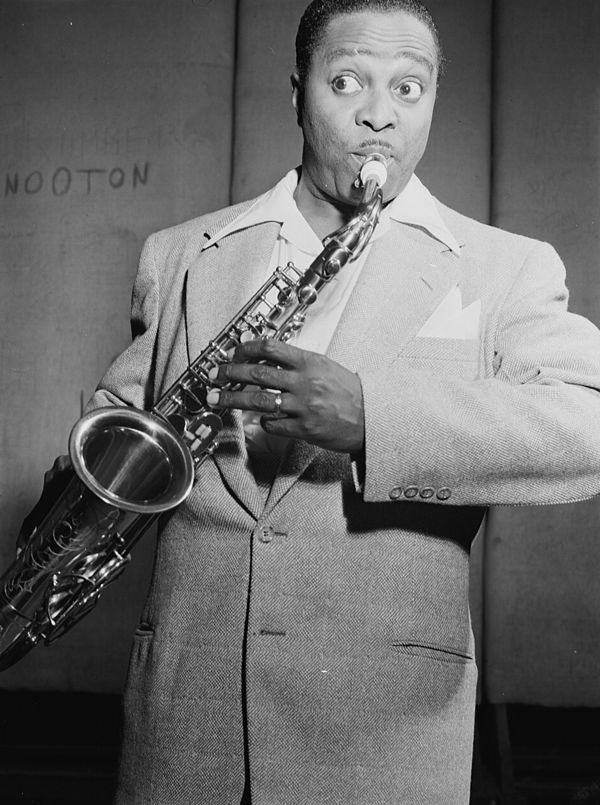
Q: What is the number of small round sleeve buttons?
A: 4